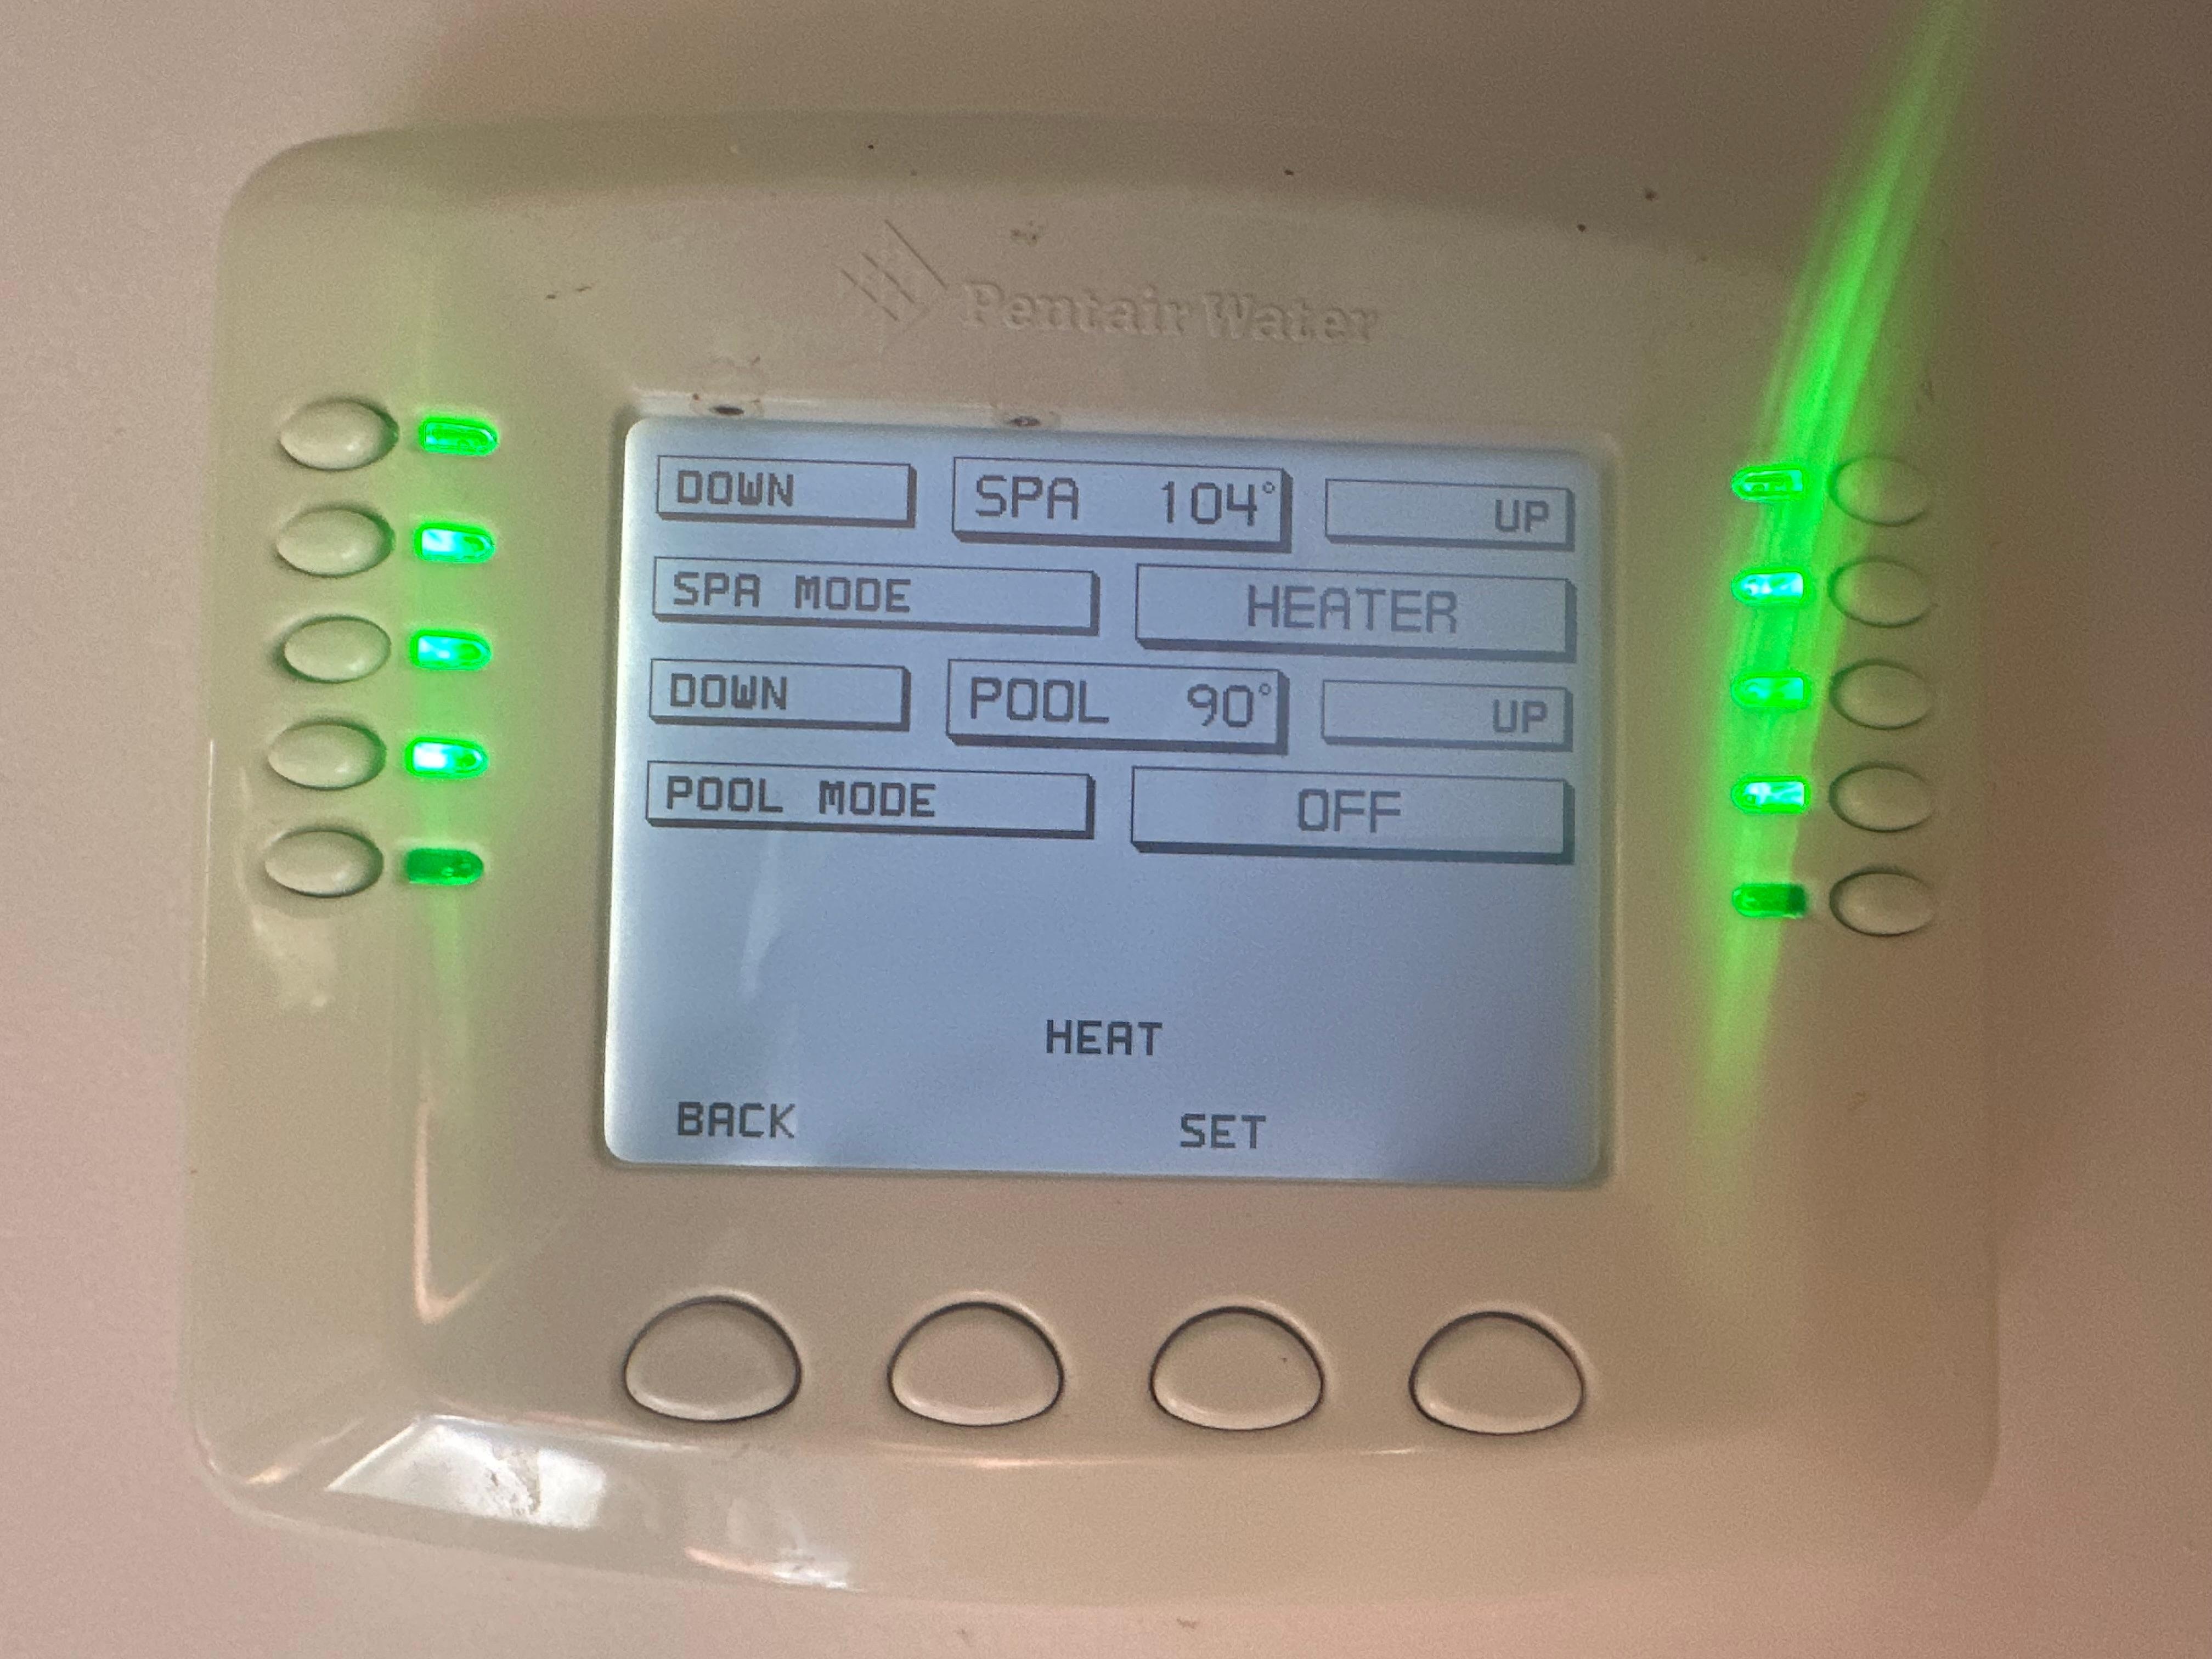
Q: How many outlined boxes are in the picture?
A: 10